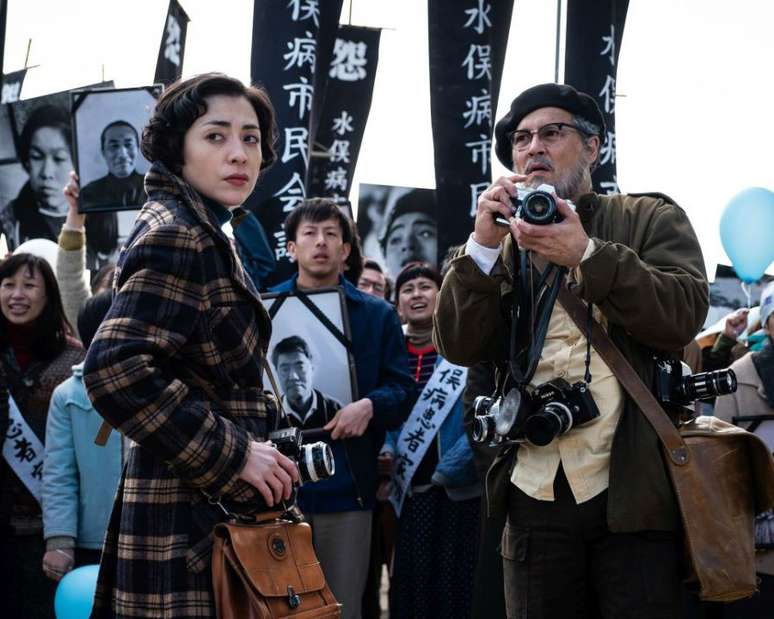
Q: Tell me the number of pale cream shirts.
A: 1